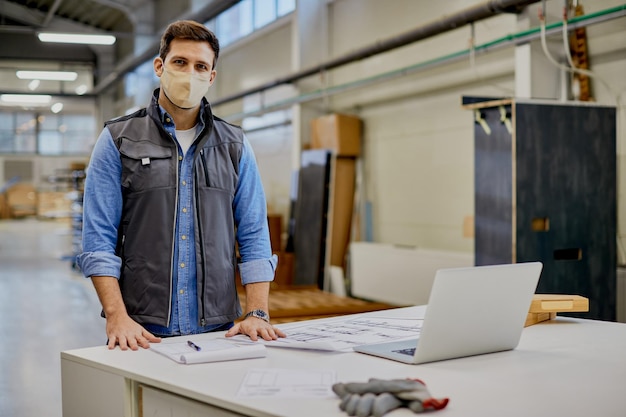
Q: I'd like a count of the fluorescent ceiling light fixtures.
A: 3